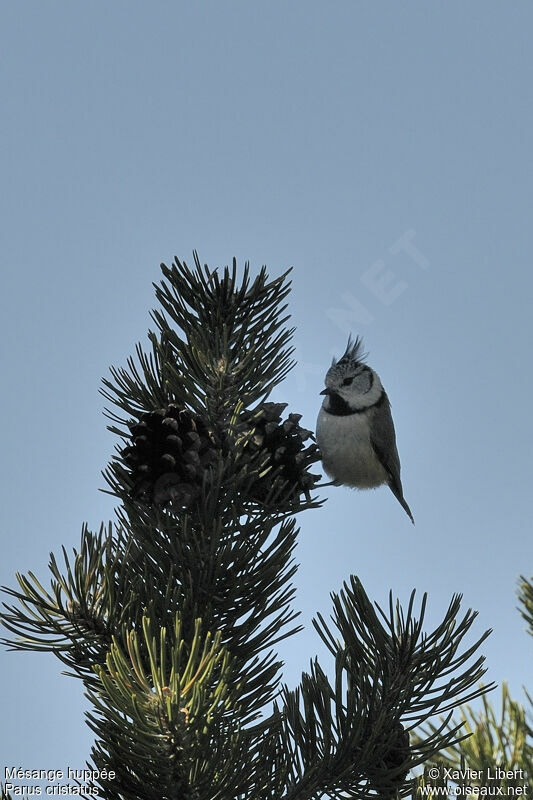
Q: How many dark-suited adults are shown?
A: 0